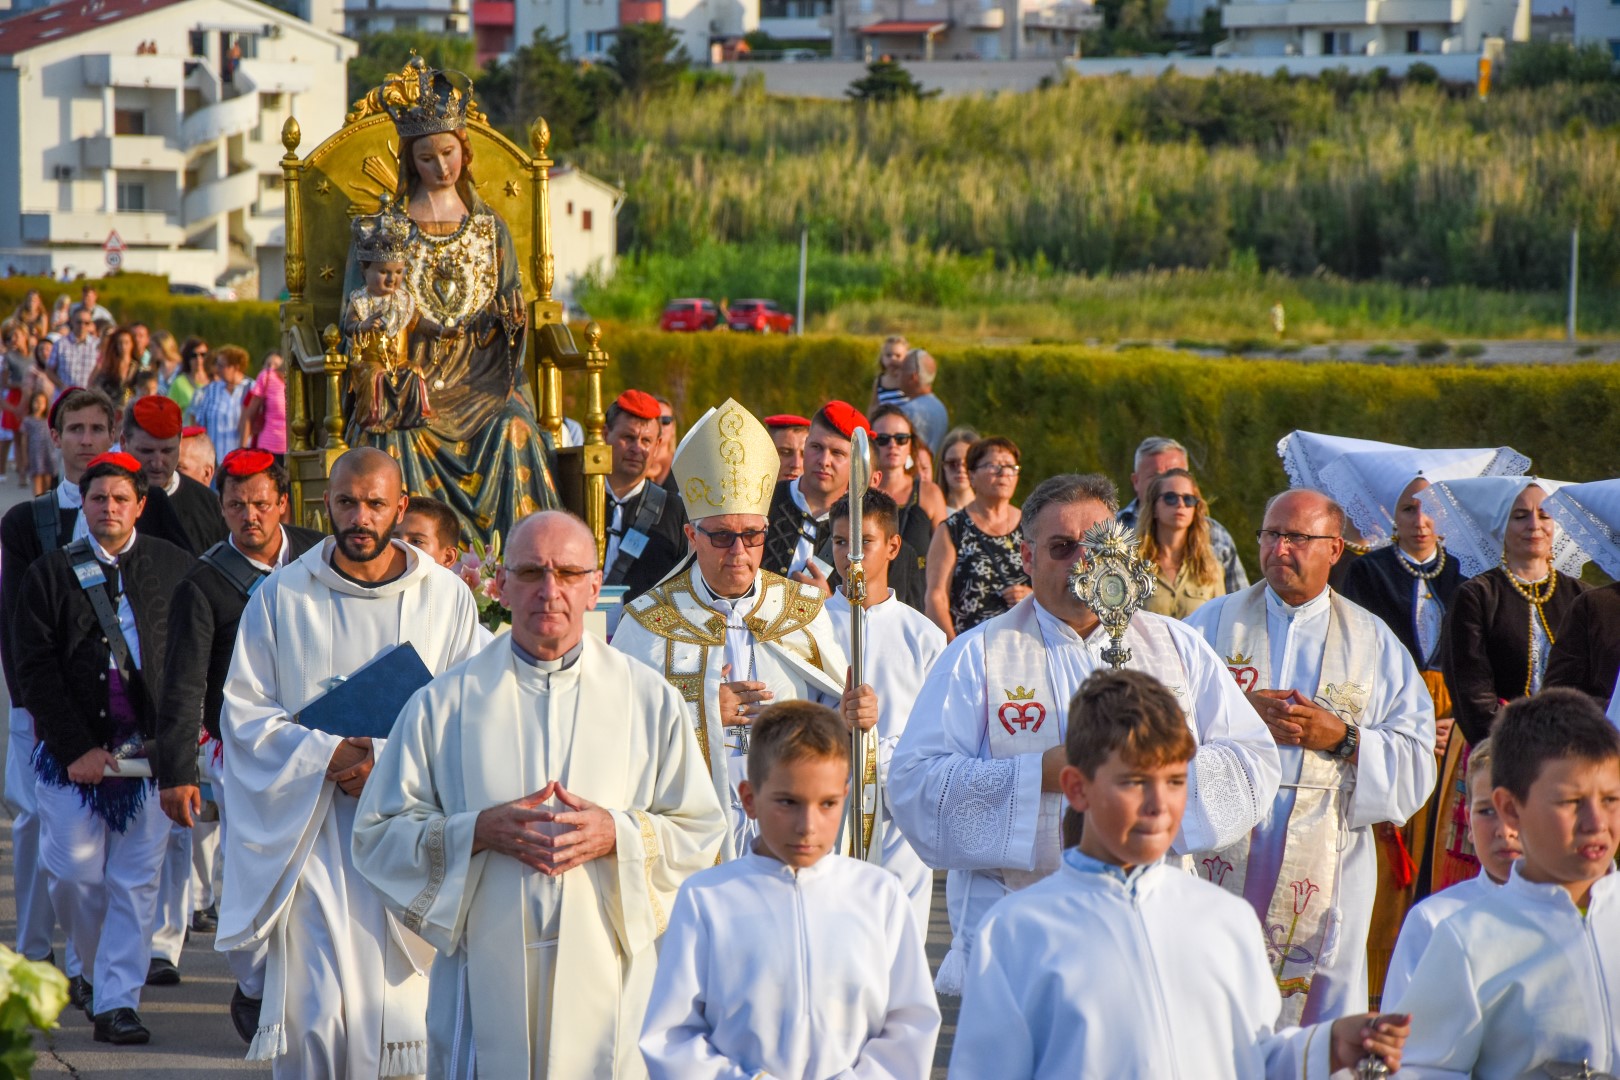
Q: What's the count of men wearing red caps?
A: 8